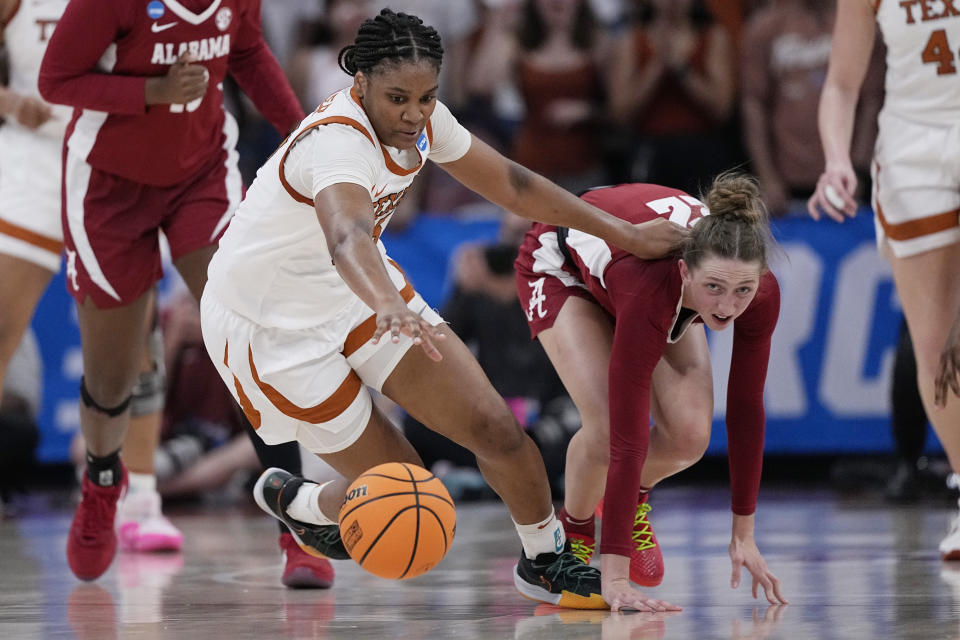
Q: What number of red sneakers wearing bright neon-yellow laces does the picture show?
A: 2